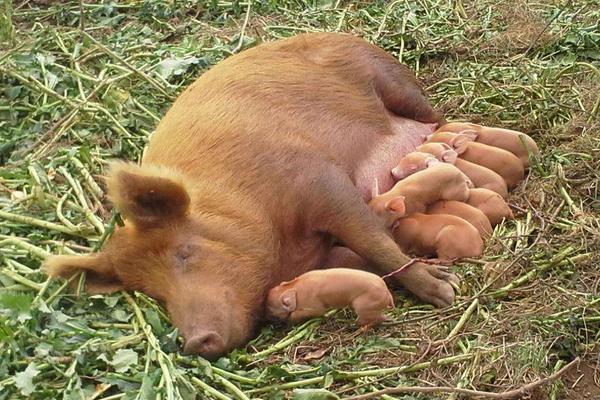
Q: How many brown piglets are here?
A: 8